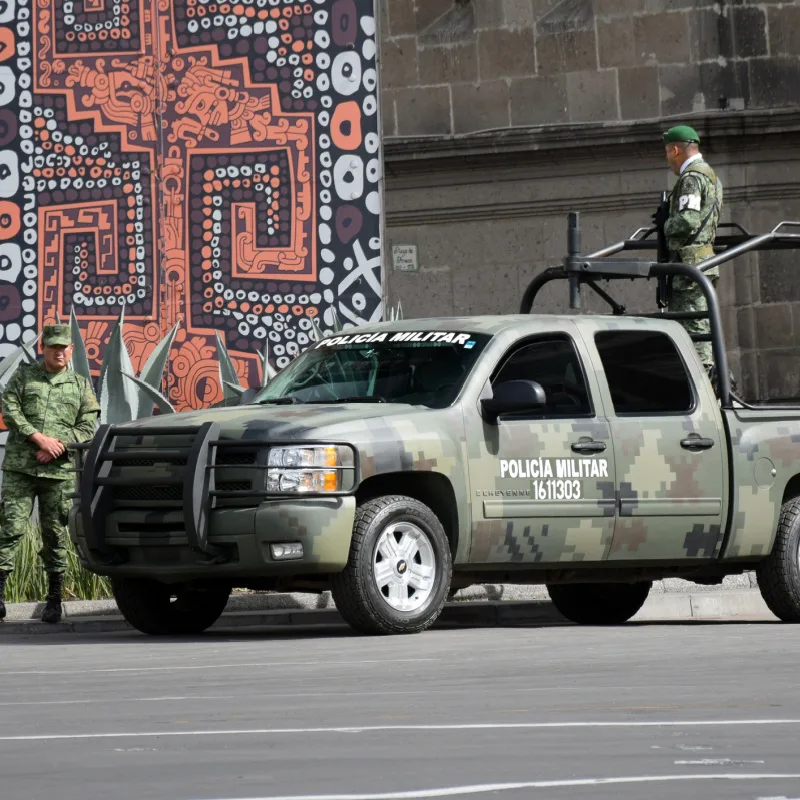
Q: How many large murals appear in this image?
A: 1